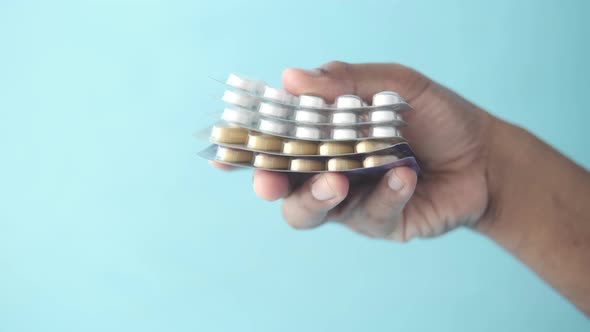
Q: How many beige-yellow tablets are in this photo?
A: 10